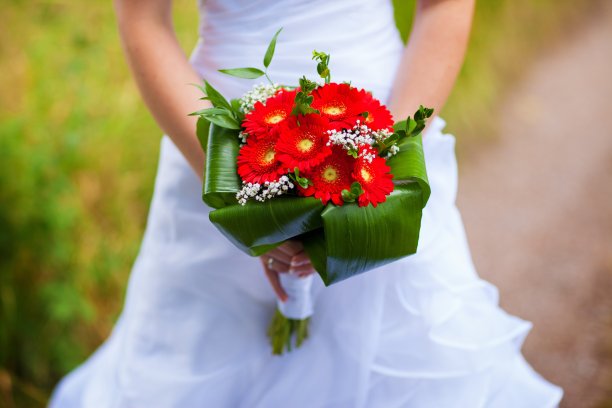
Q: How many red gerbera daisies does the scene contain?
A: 7